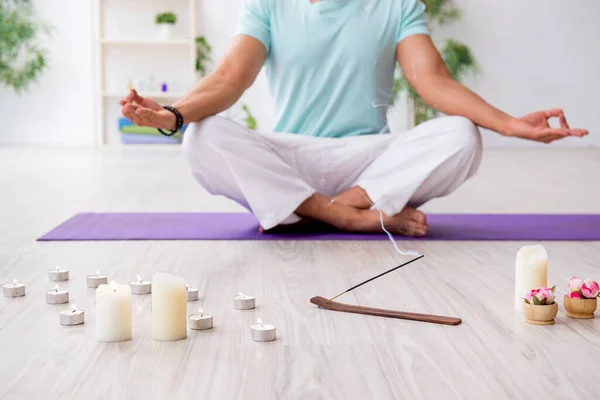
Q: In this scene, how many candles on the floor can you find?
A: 13